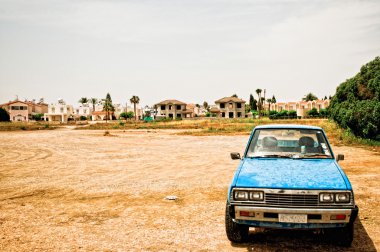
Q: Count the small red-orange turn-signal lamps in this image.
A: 2